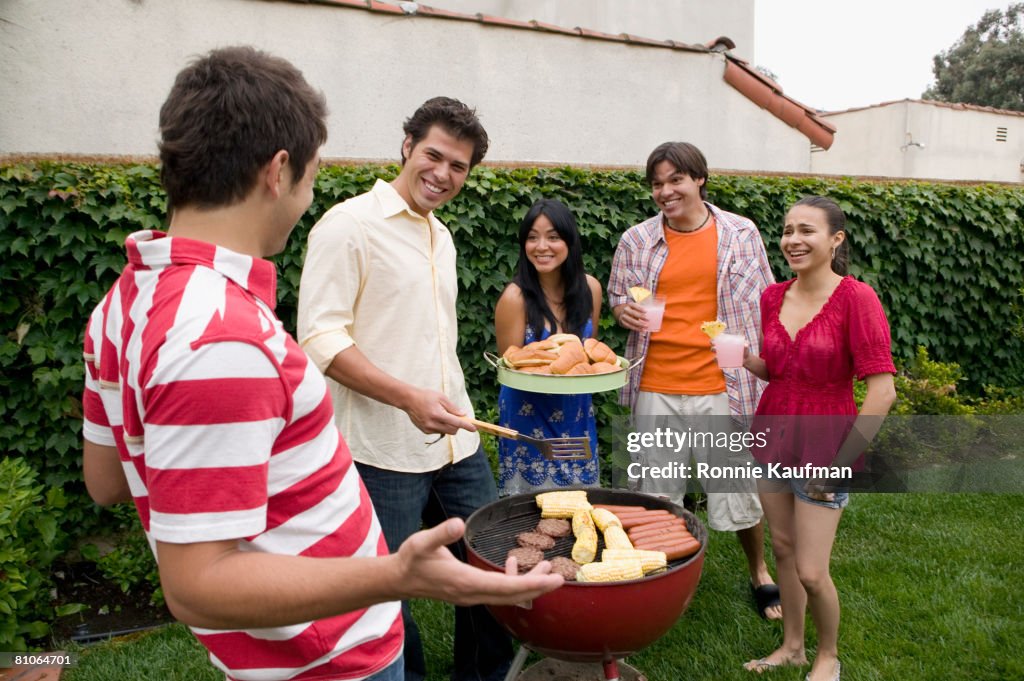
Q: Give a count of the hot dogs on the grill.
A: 8